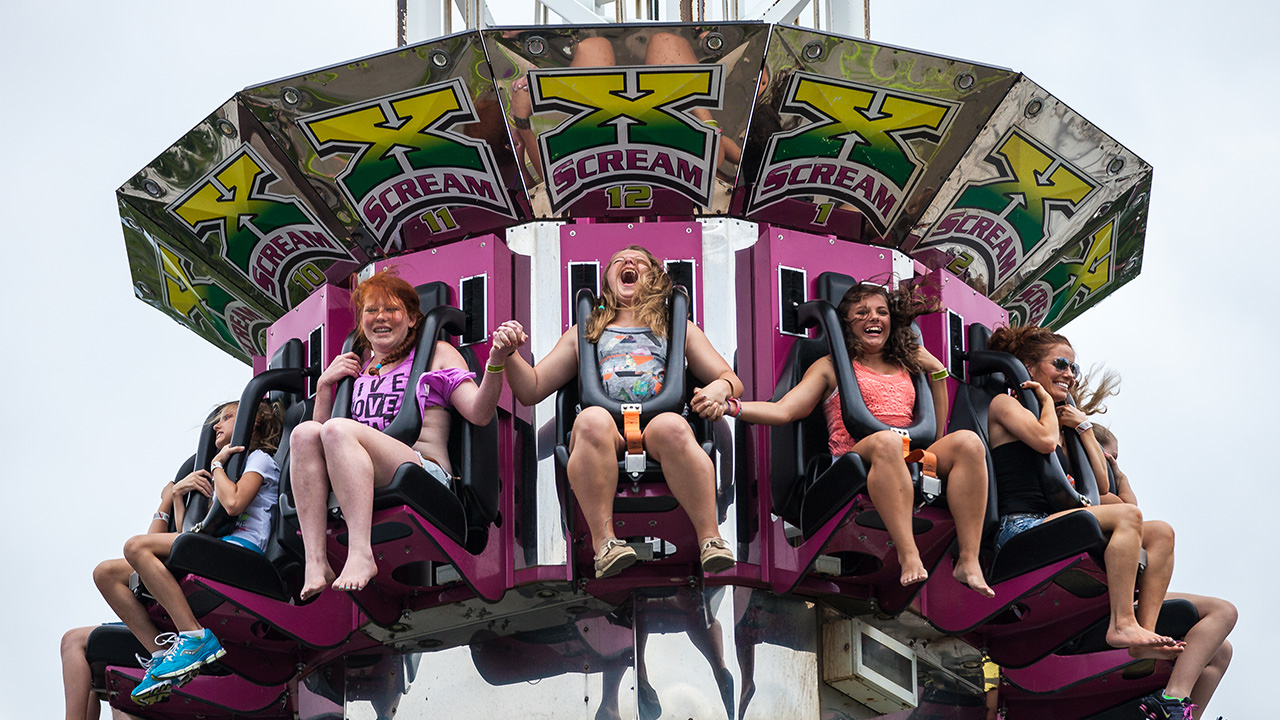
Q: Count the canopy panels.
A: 7